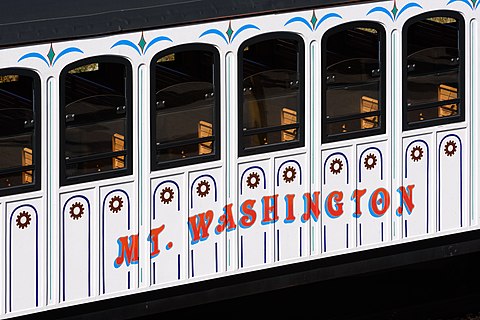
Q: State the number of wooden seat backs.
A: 6